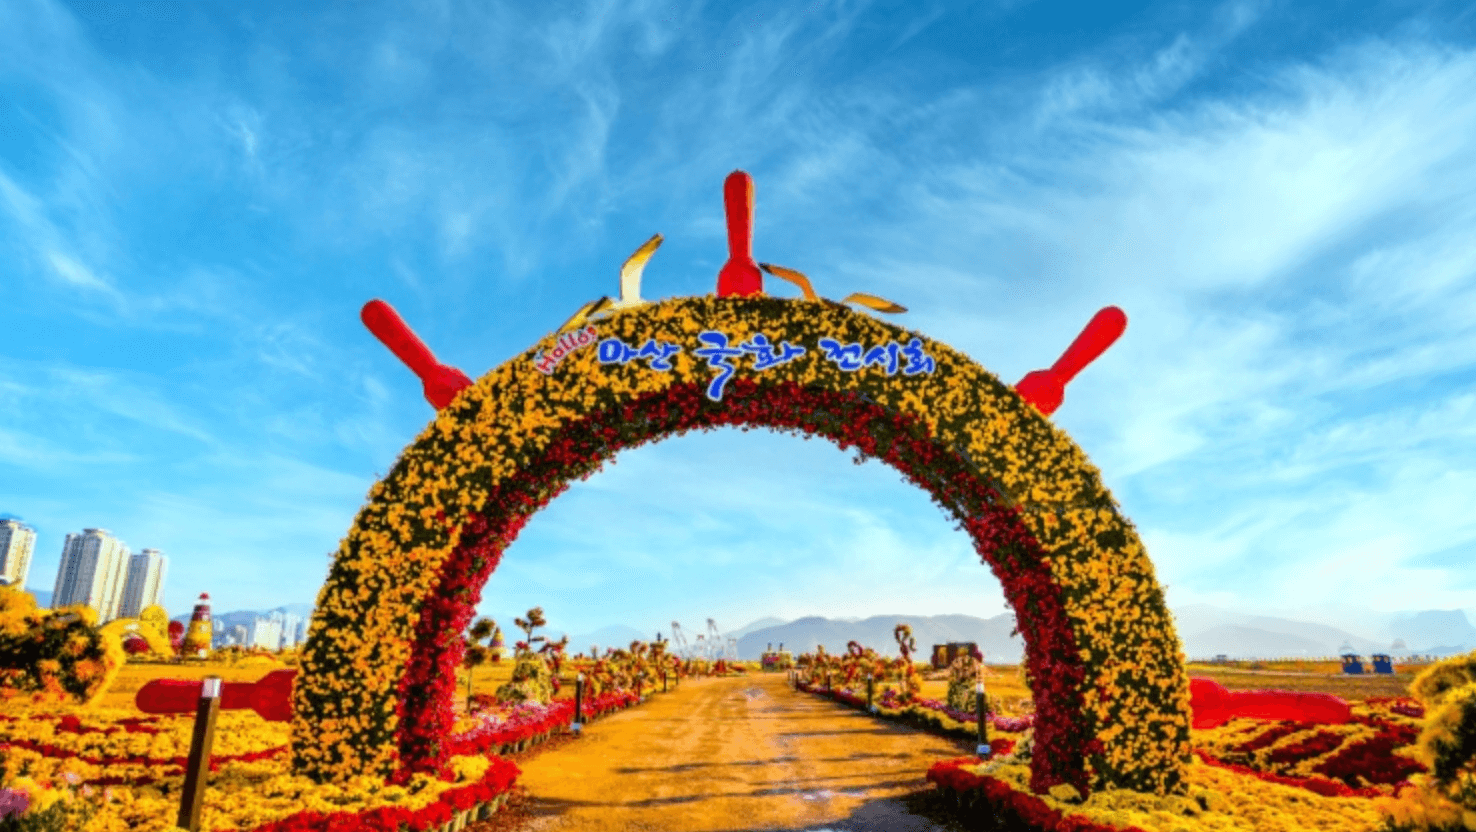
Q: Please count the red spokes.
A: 5